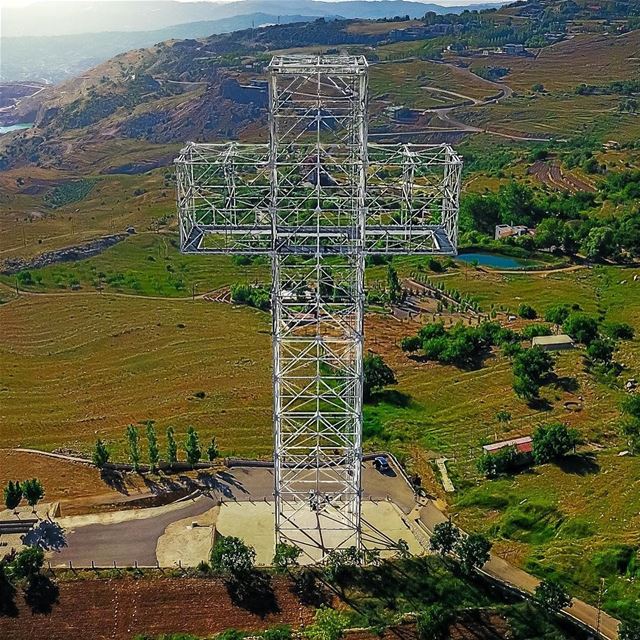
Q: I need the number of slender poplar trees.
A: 6